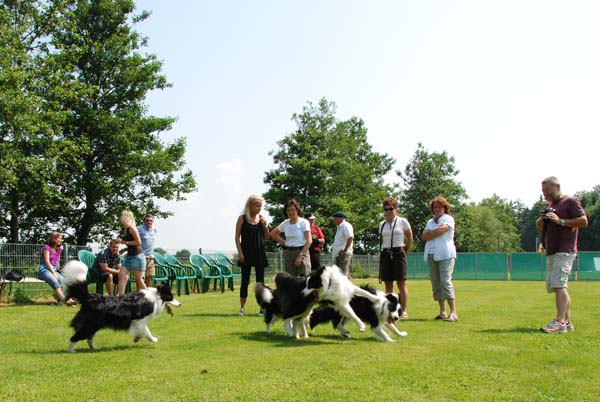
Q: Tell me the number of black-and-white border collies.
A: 4